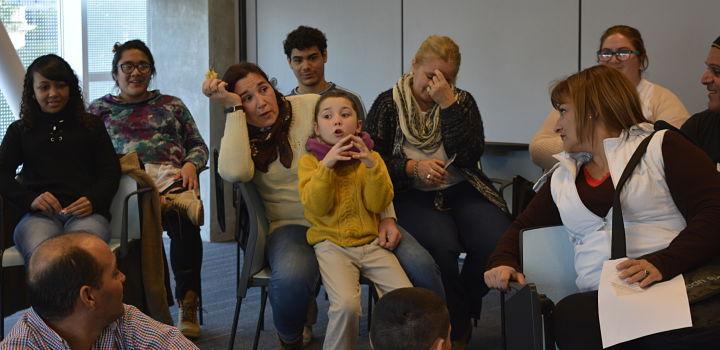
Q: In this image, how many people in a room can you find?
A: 11